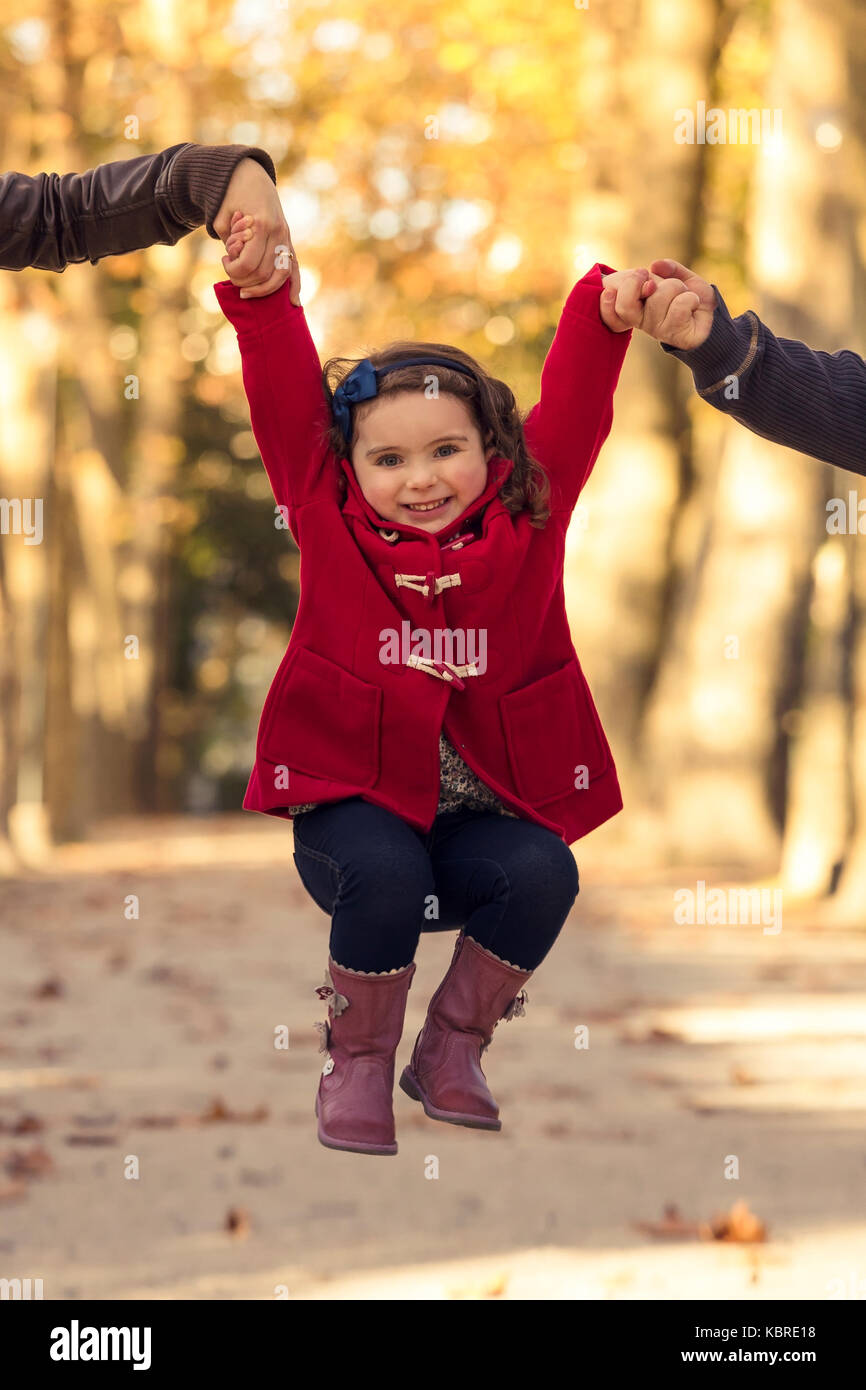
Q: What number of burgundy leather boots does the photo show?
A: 2